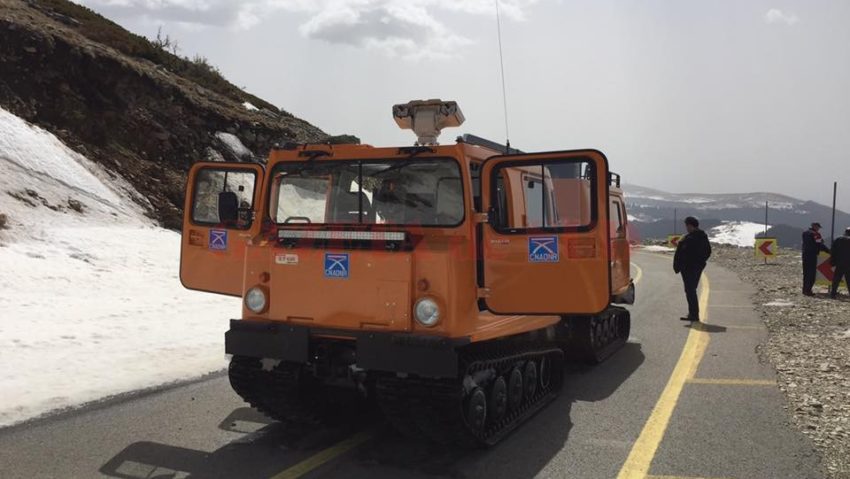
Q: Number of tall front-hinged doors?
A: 2